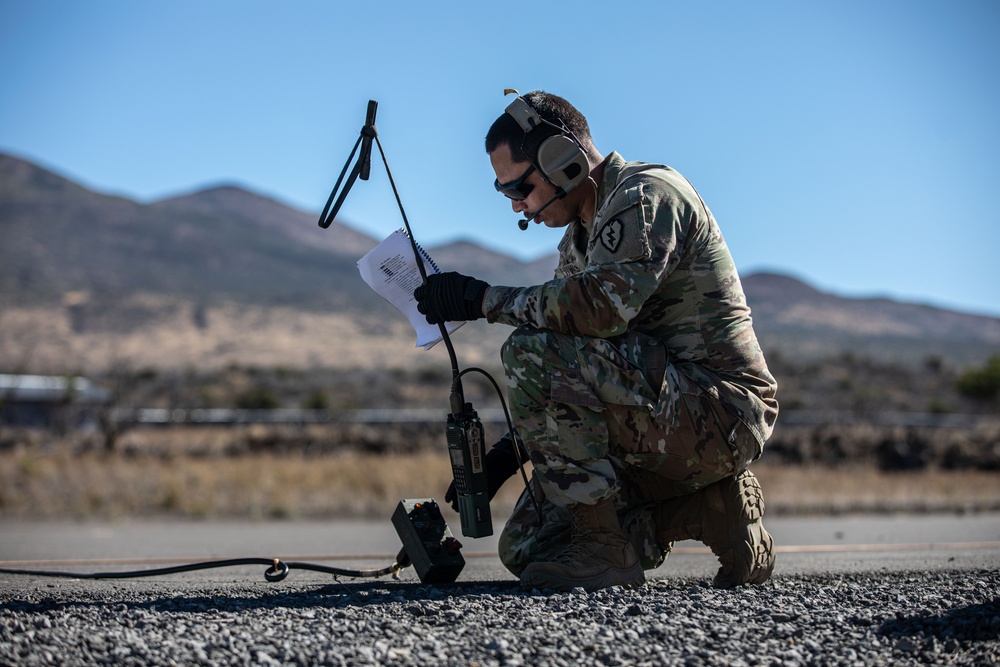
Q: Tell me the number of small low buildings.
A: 1